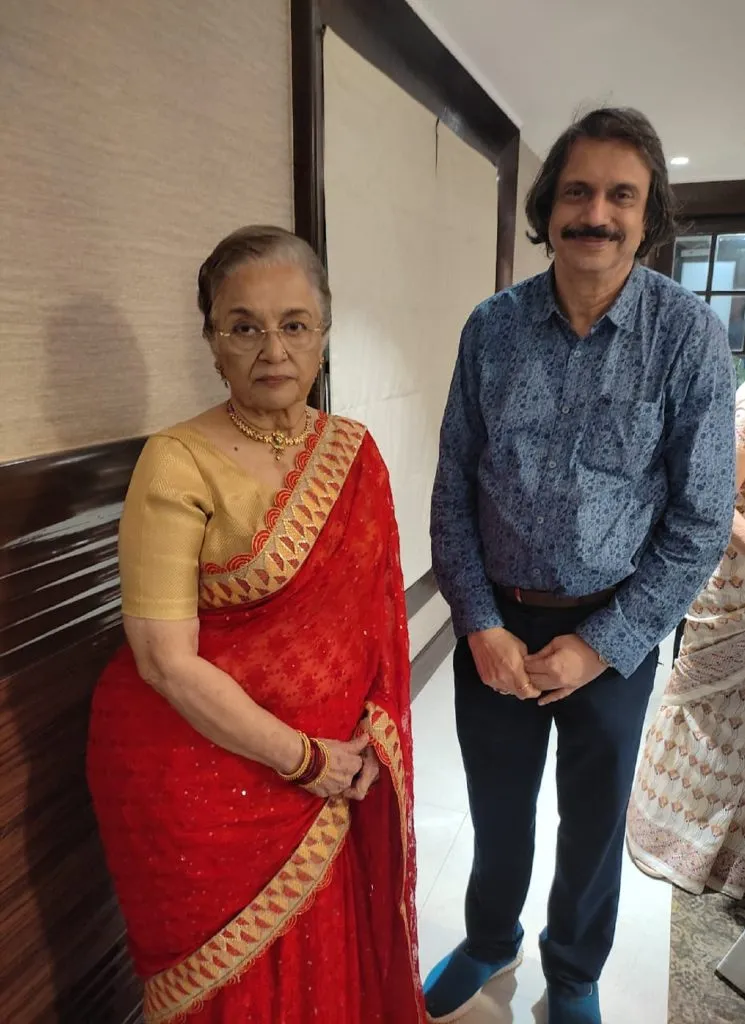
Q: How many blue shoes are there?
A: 2